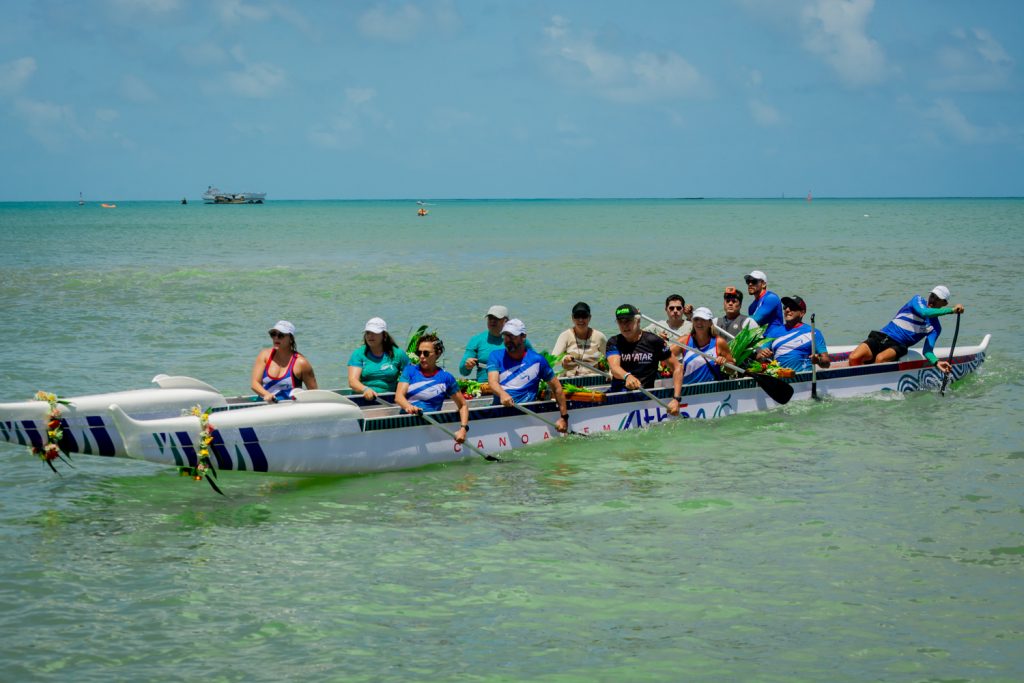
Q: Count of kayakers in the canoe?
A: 13